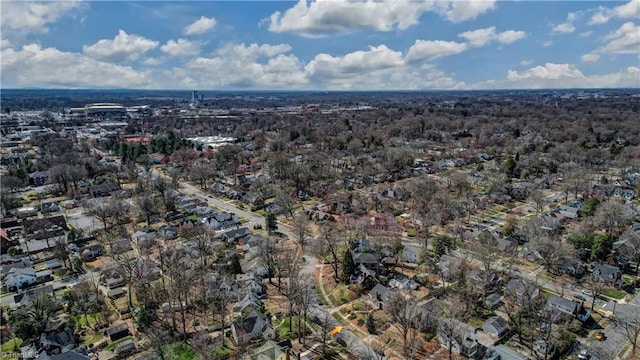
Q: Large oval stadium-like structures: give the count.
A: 1